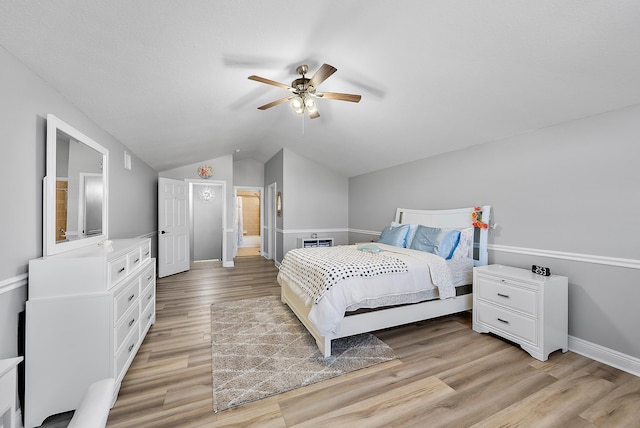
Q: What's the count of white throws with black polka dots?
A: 1